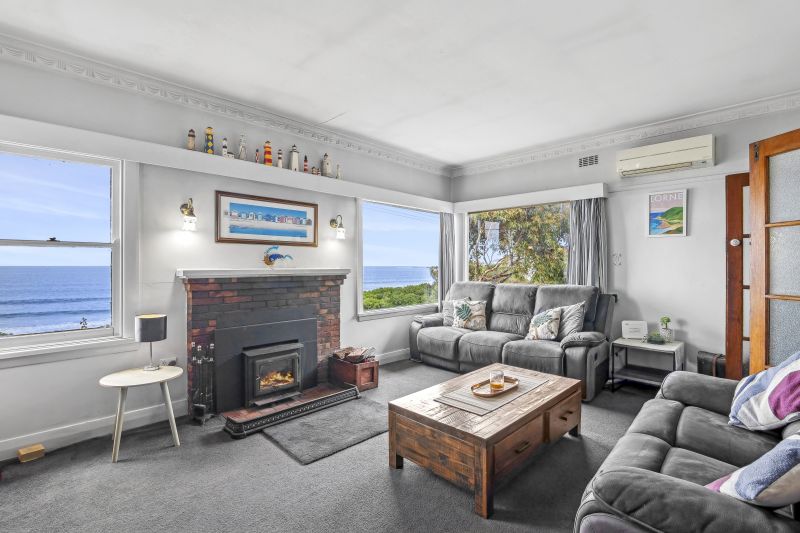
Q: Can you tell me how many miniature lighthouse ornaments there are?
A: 12